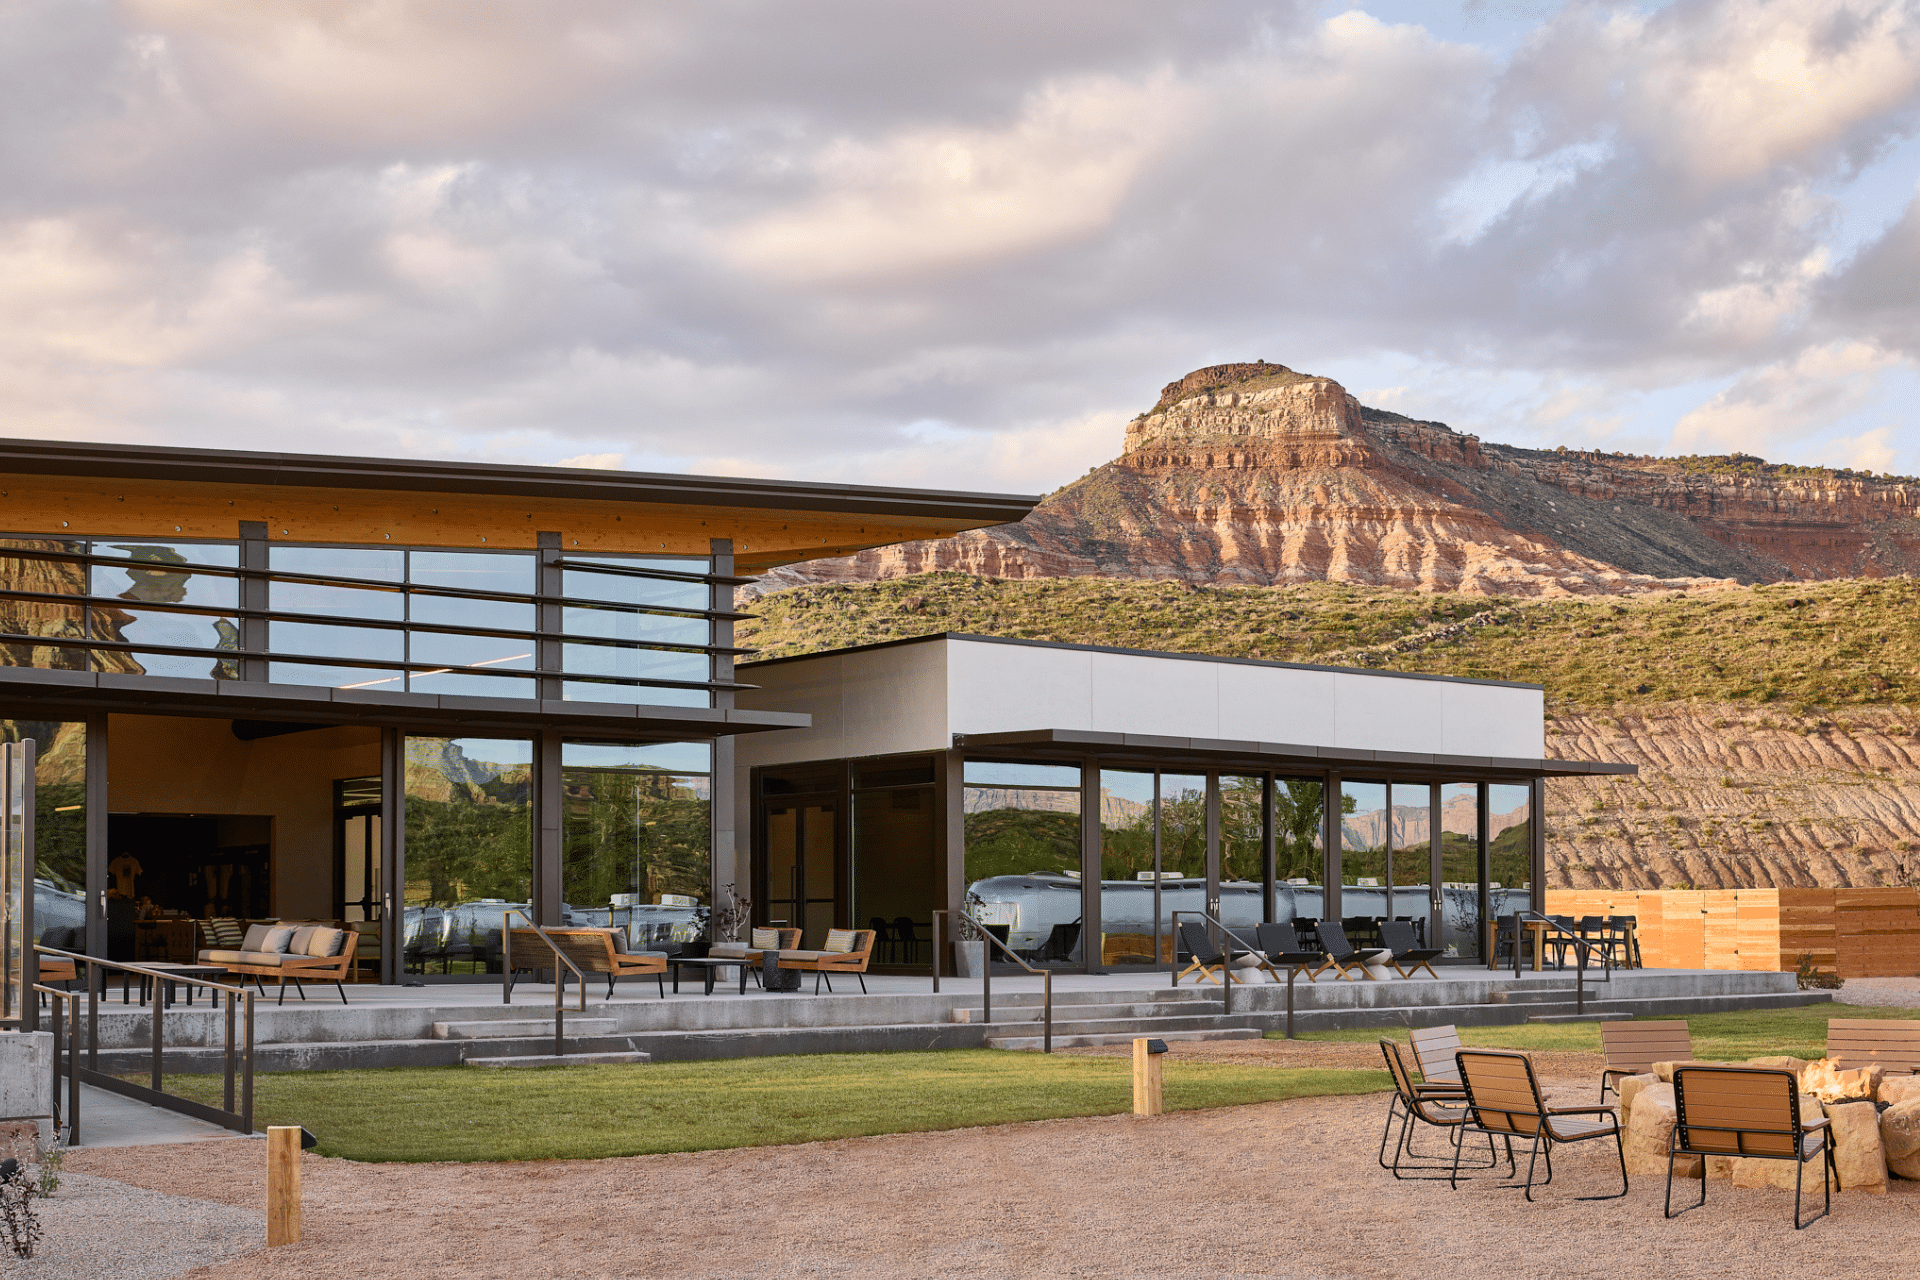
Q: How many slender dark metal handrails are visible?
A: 6